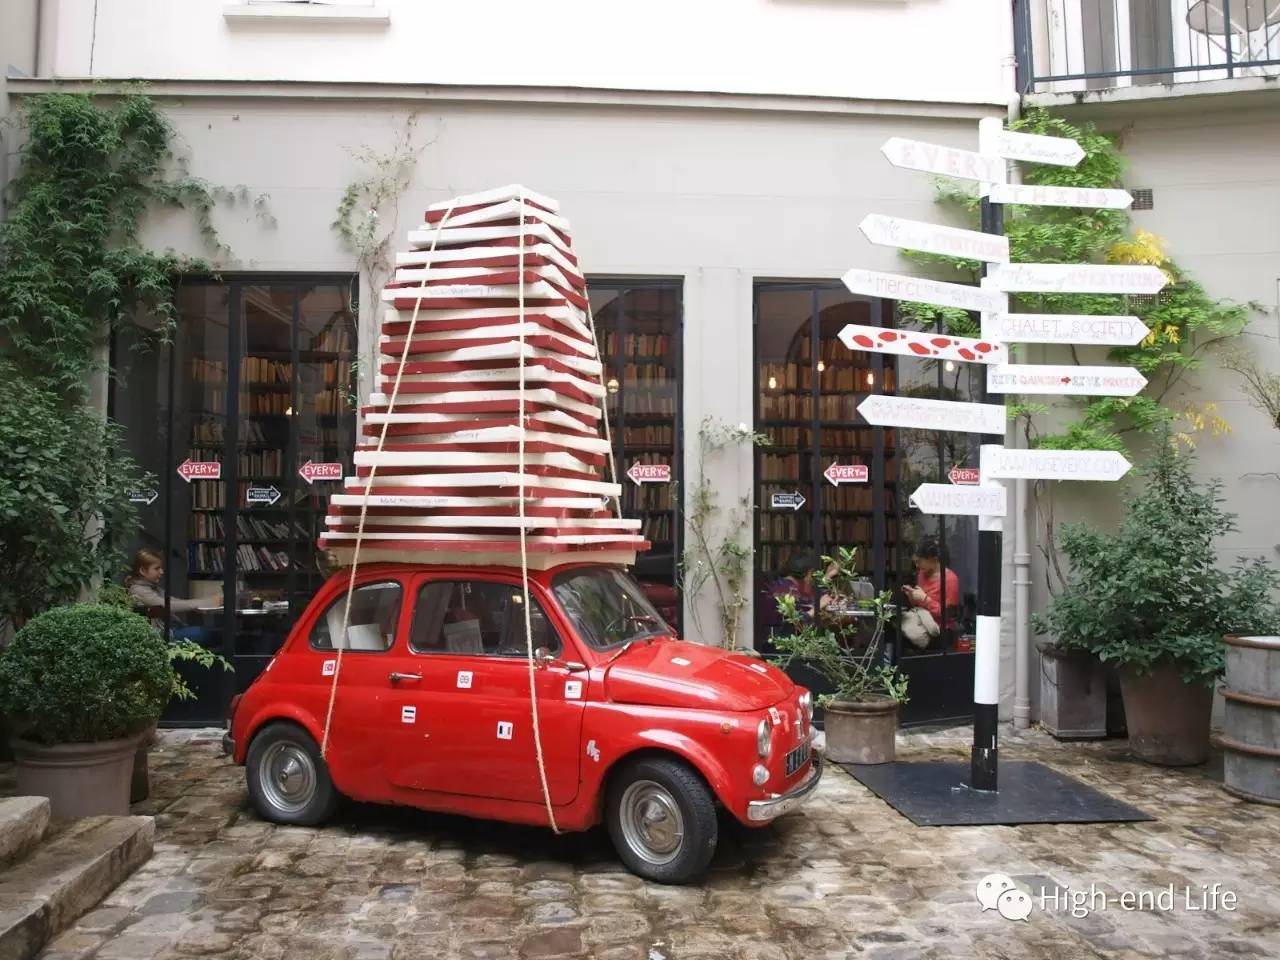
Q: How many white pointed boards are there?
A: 12